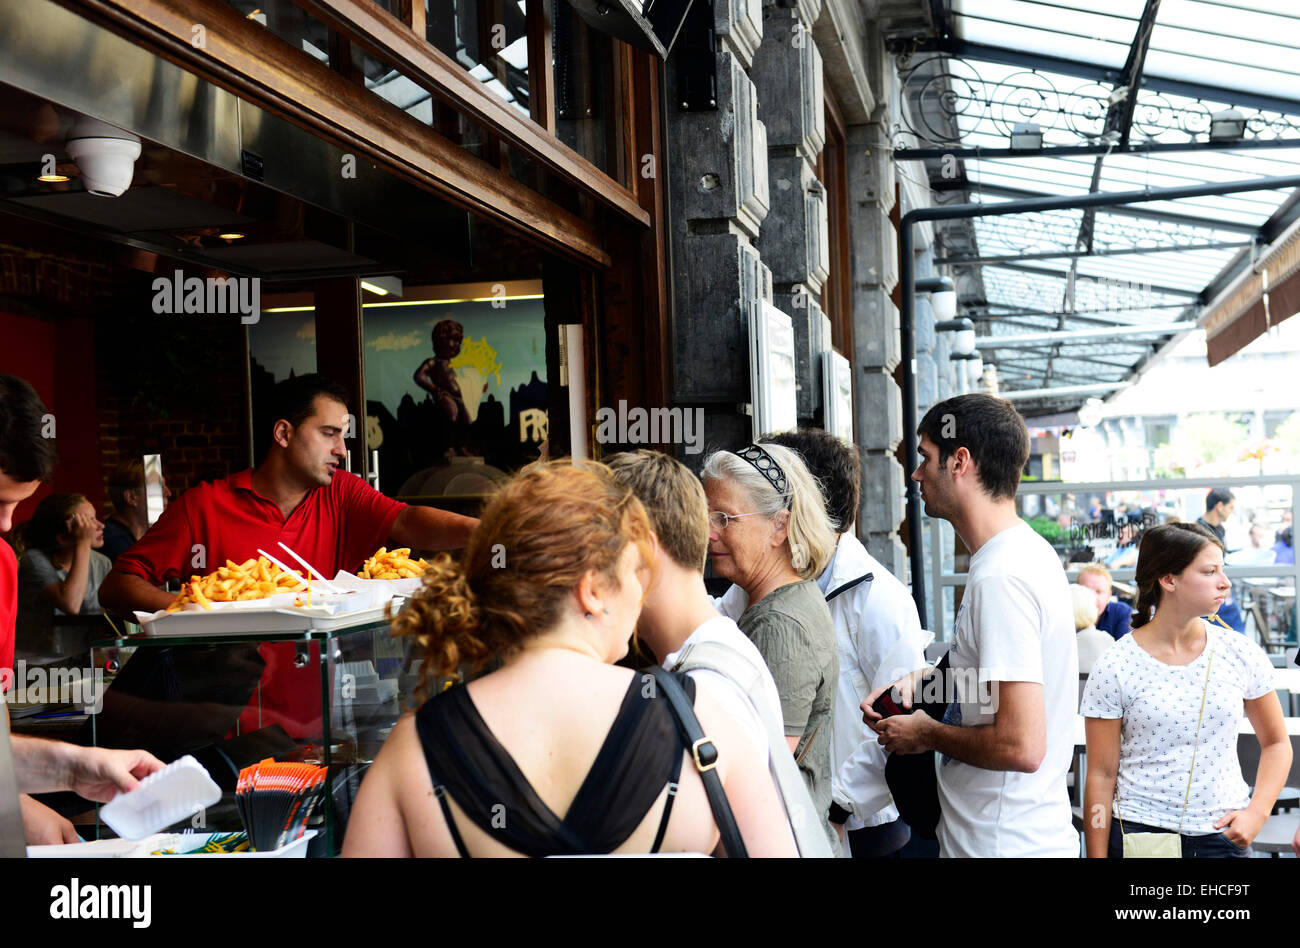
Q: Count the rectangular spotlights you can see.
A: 2